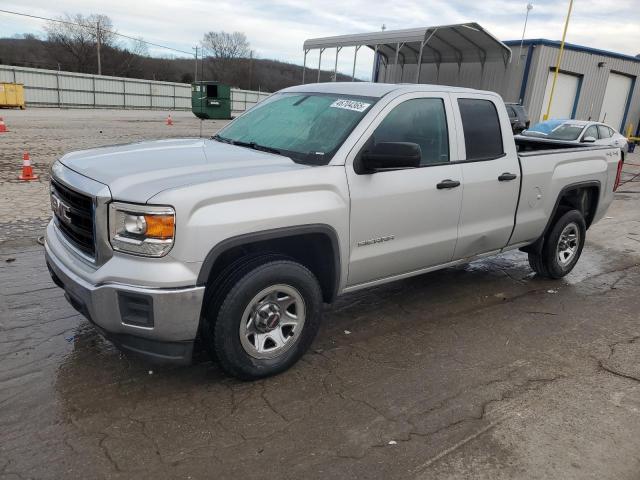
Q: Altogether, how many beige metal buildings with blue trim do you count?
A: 1